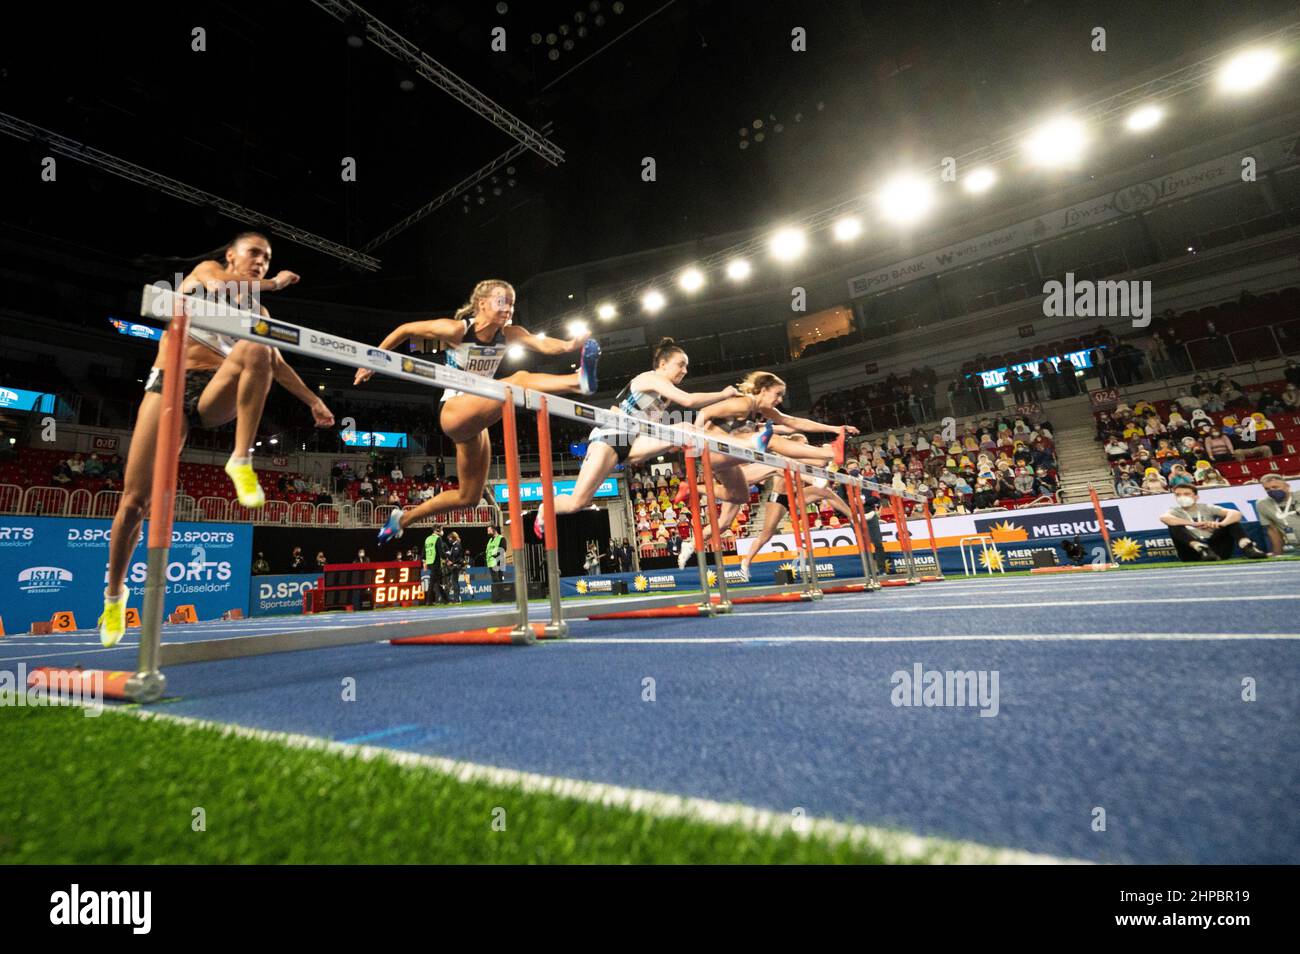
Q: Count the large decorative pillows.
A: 0